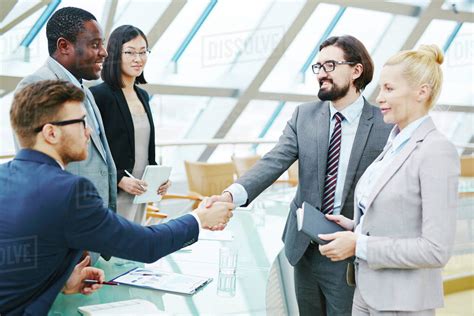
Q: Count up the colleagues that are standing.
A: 4